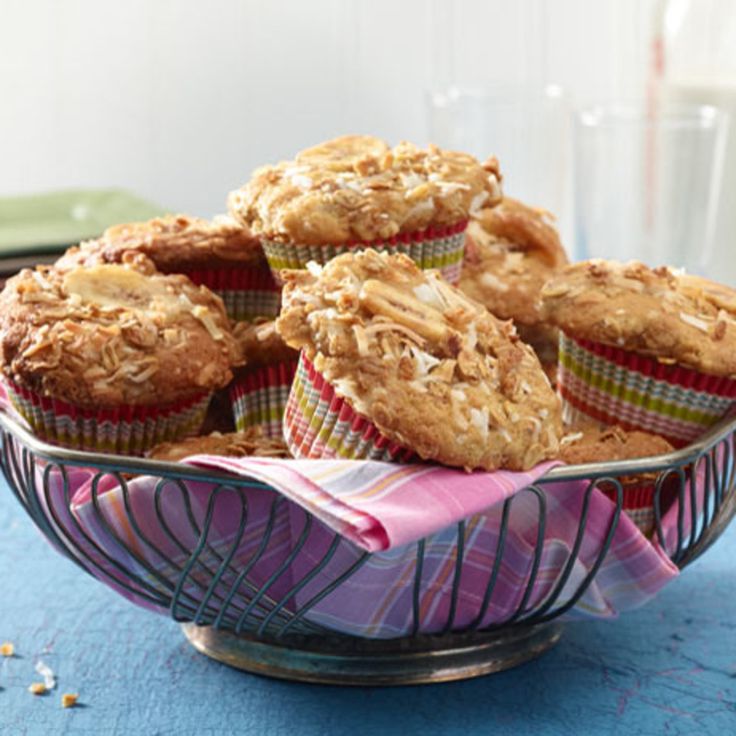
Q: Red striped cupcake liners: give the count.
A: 7